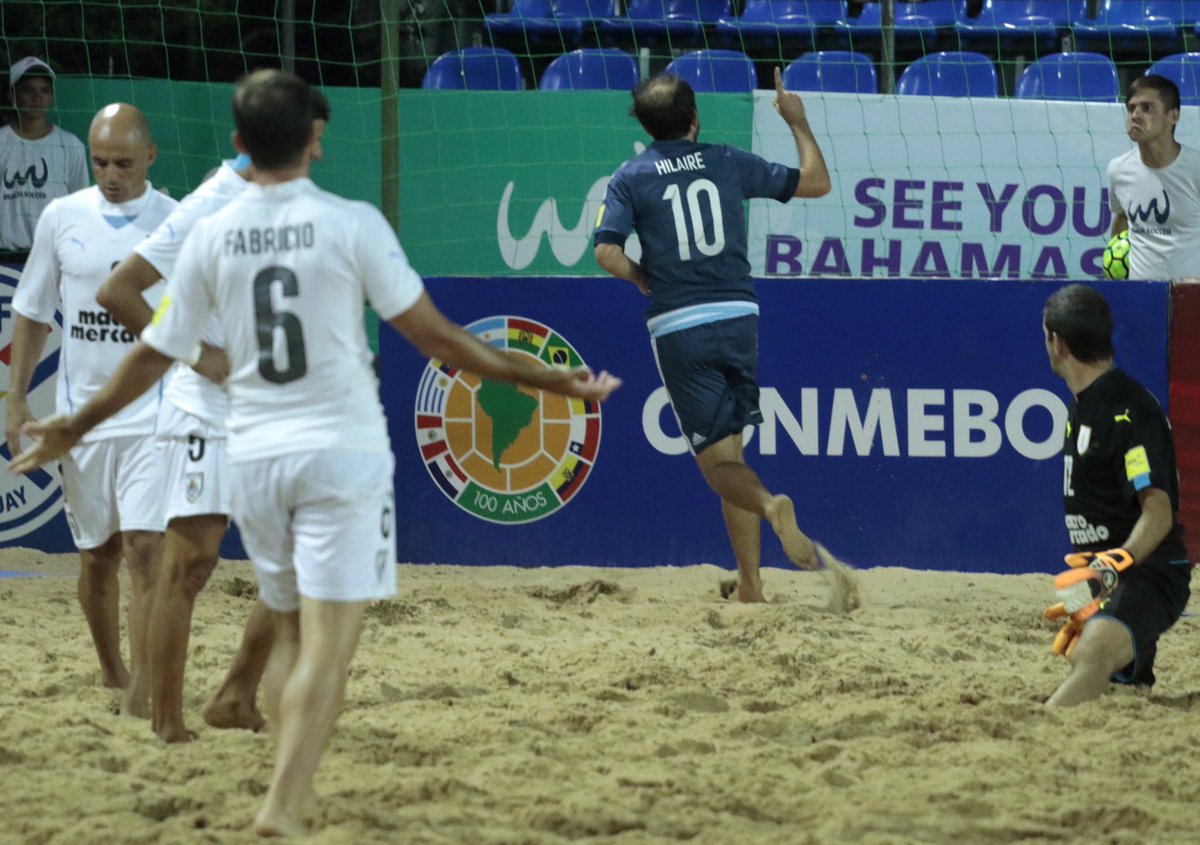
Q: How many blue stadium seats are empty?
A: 13